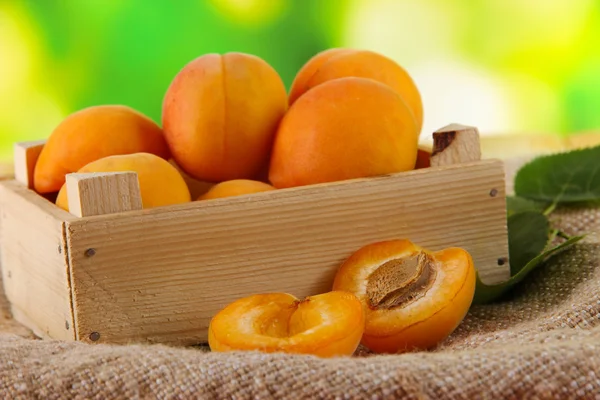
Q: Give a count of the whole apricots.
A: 6